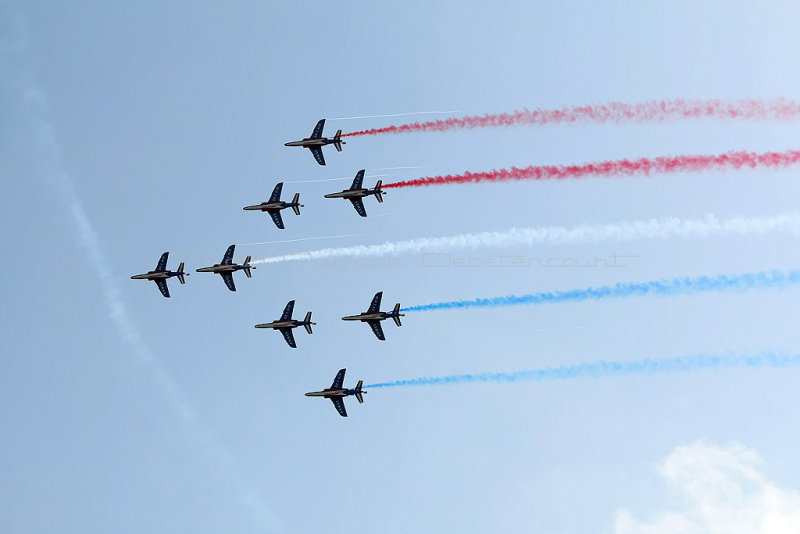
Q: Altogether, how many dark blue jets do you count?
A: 8